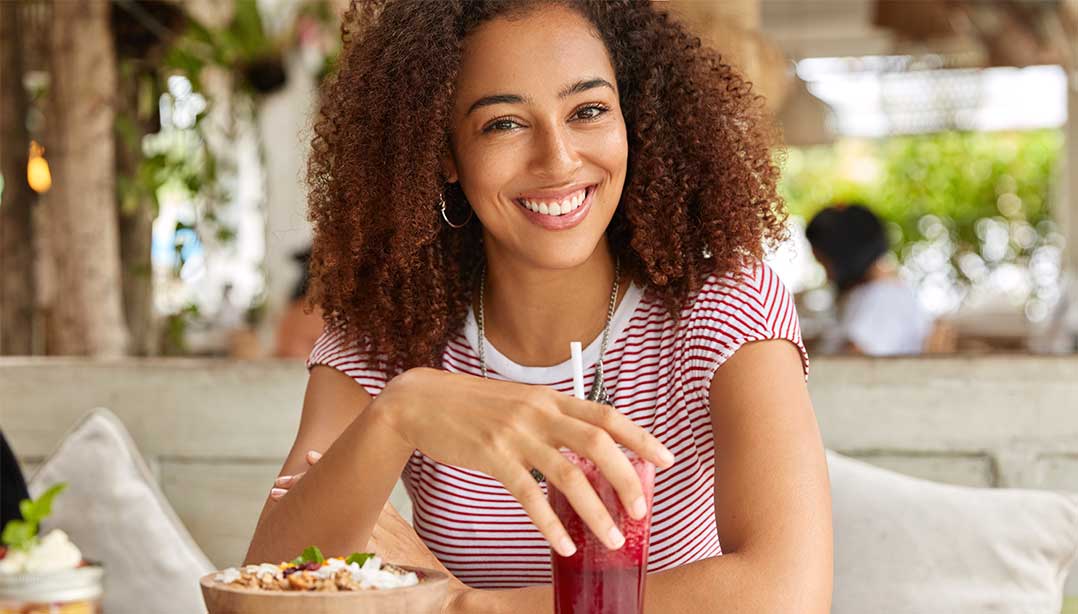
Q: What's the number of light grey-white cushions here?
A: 2